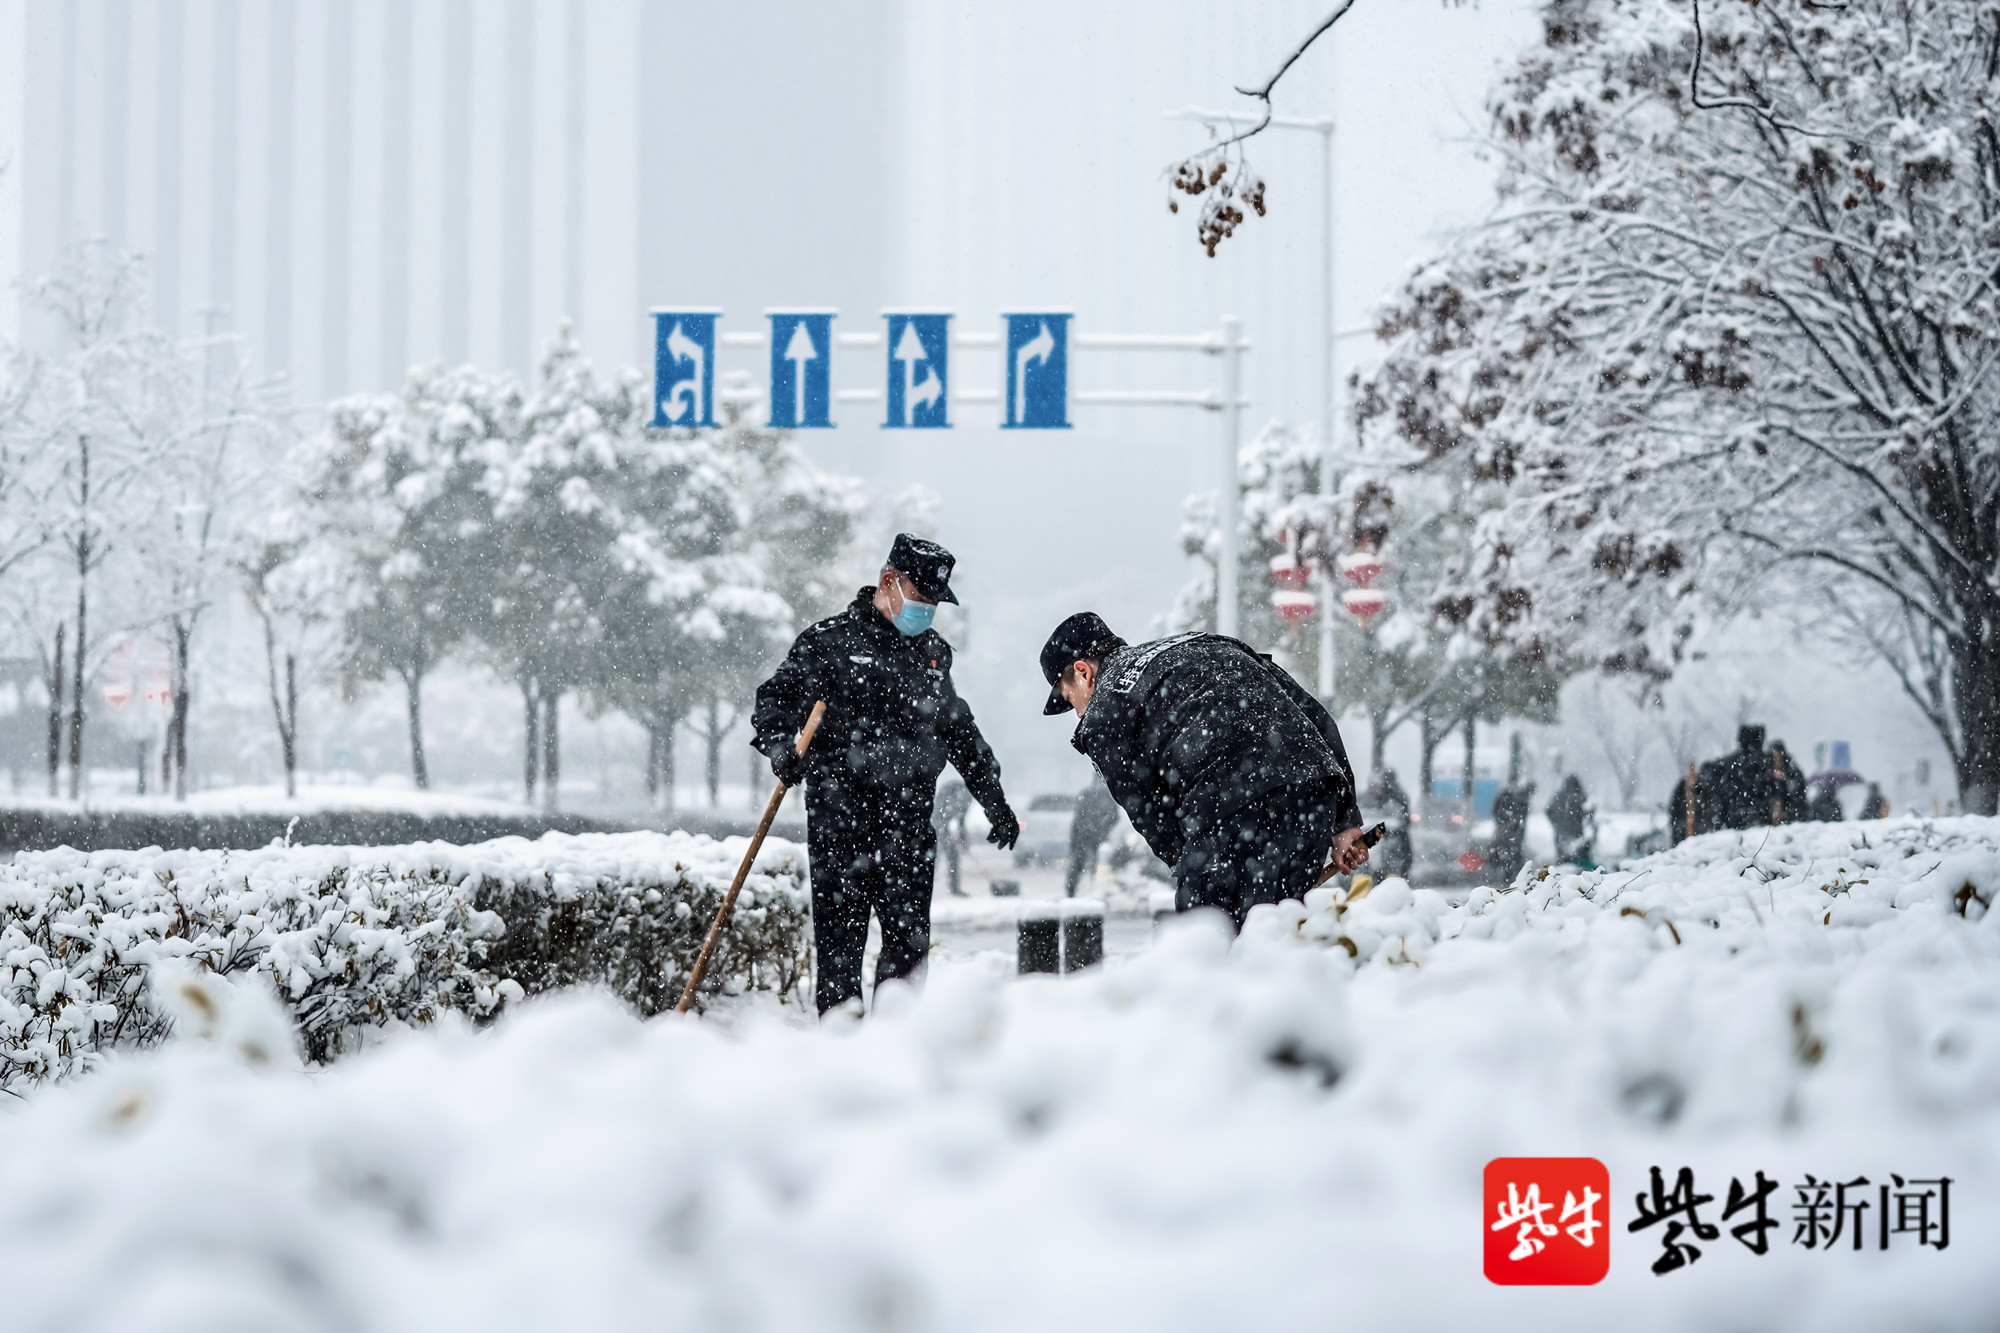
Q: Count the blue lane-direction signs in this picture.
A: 4